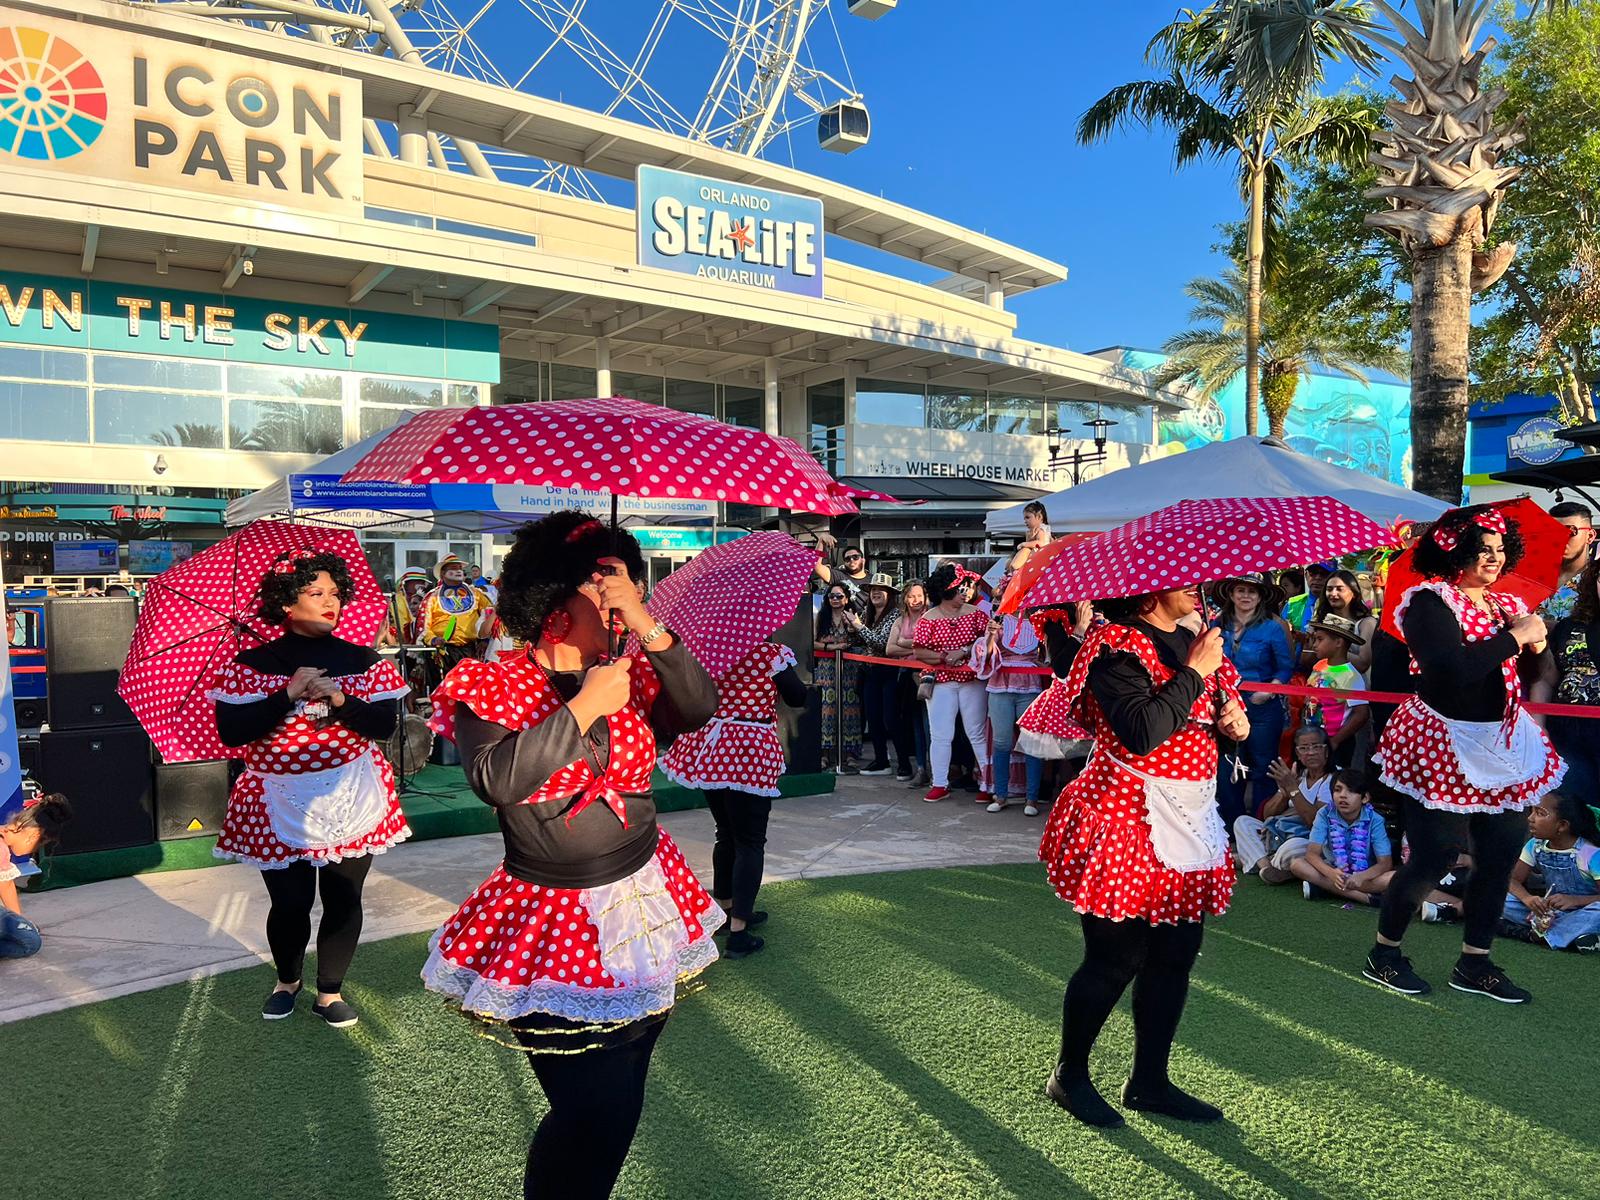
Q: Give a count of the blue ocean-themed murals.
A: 1